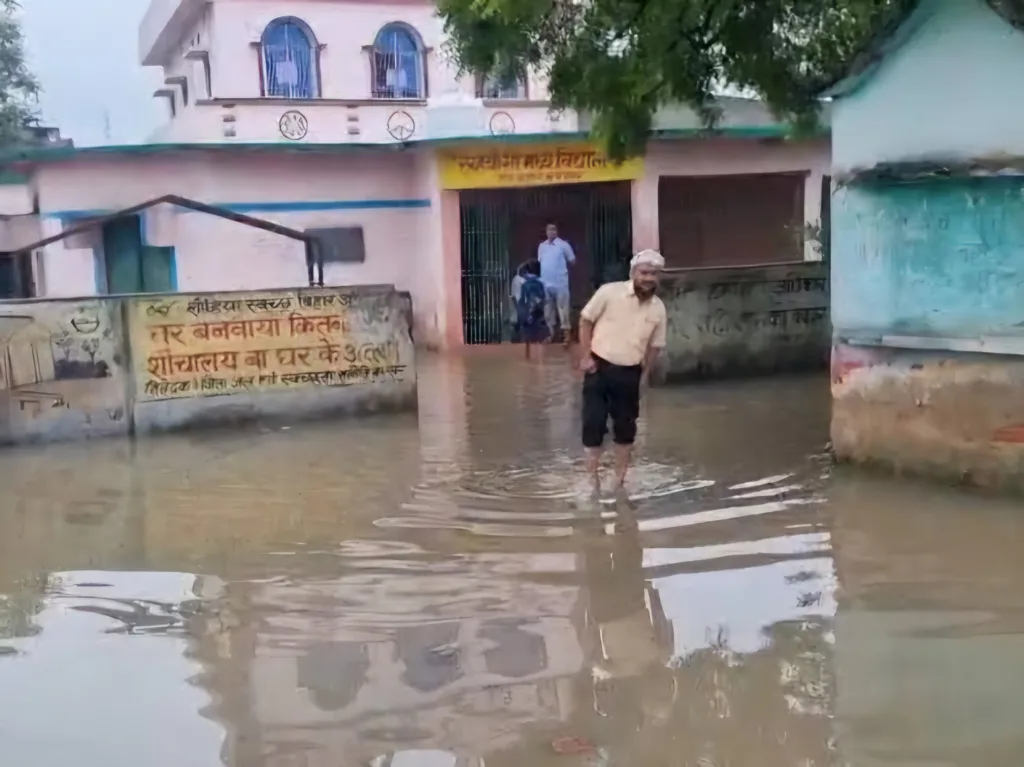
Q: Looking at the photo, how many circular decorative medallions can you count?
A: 3